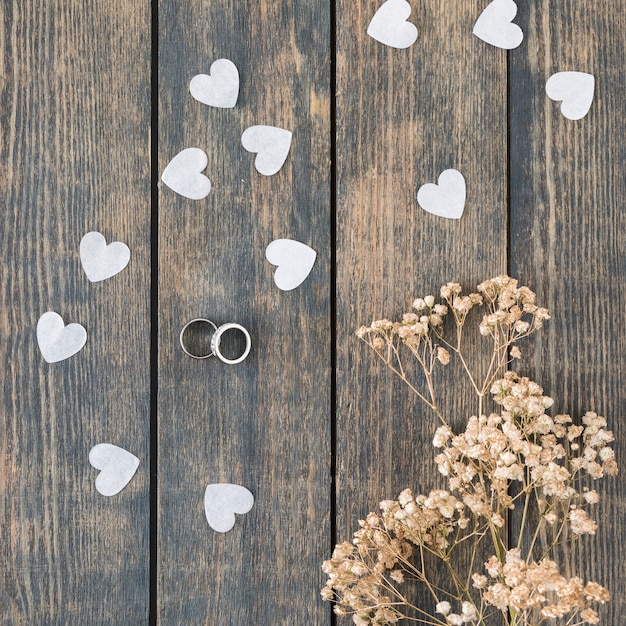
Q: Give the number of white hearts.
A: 12